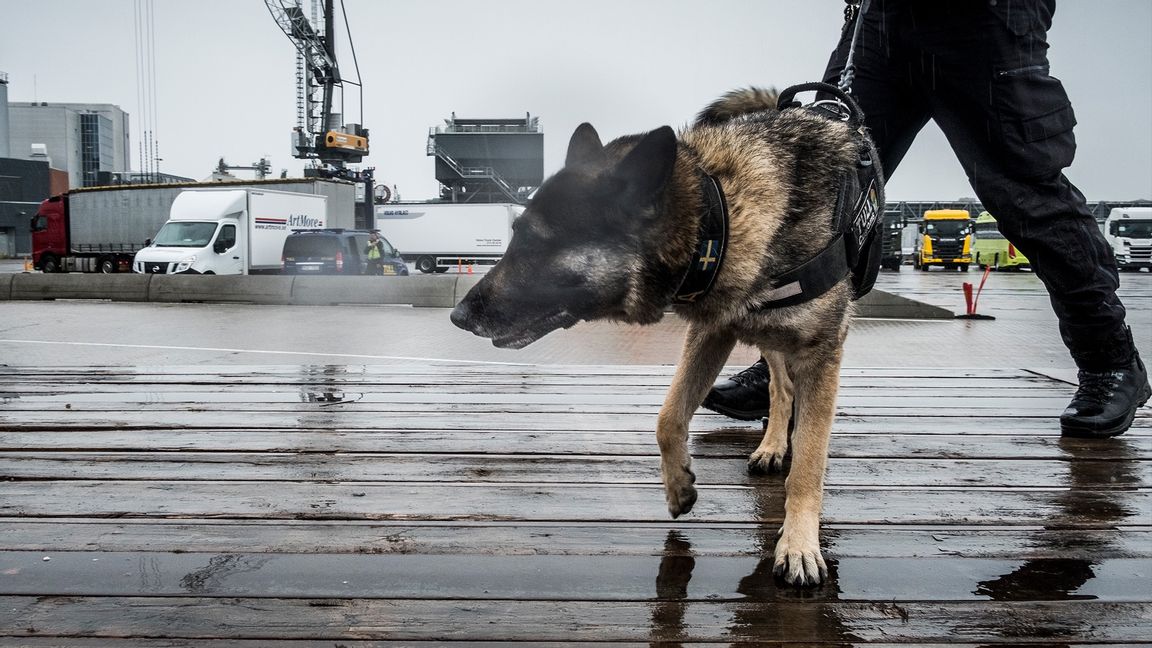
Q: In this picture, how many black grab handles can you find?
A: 1